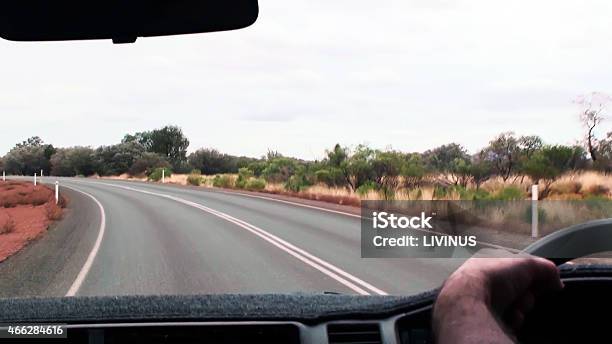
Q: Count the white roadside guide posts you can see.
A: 6